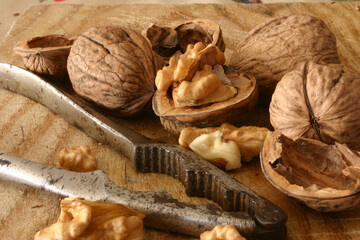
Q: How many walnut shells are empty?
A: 3